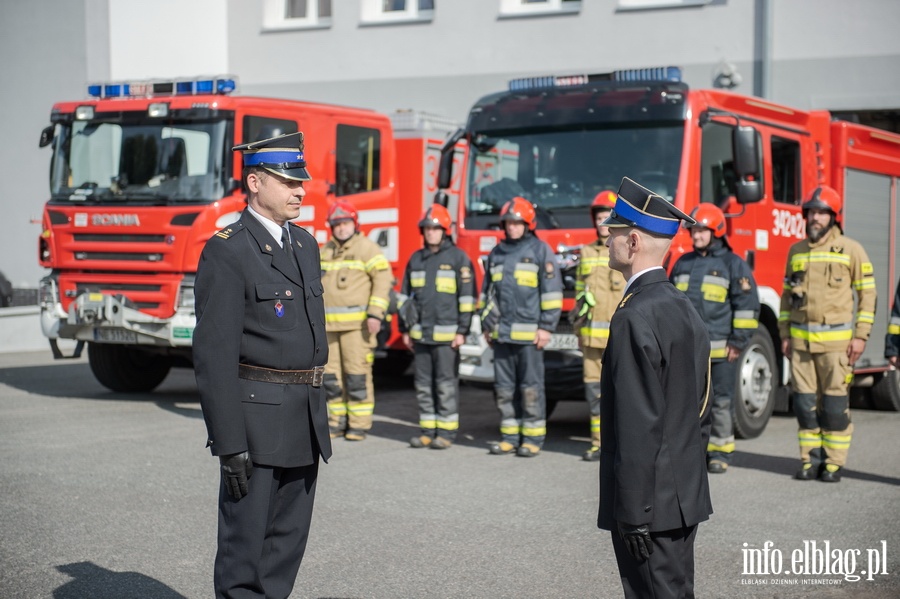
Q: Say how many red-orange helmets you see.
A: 6